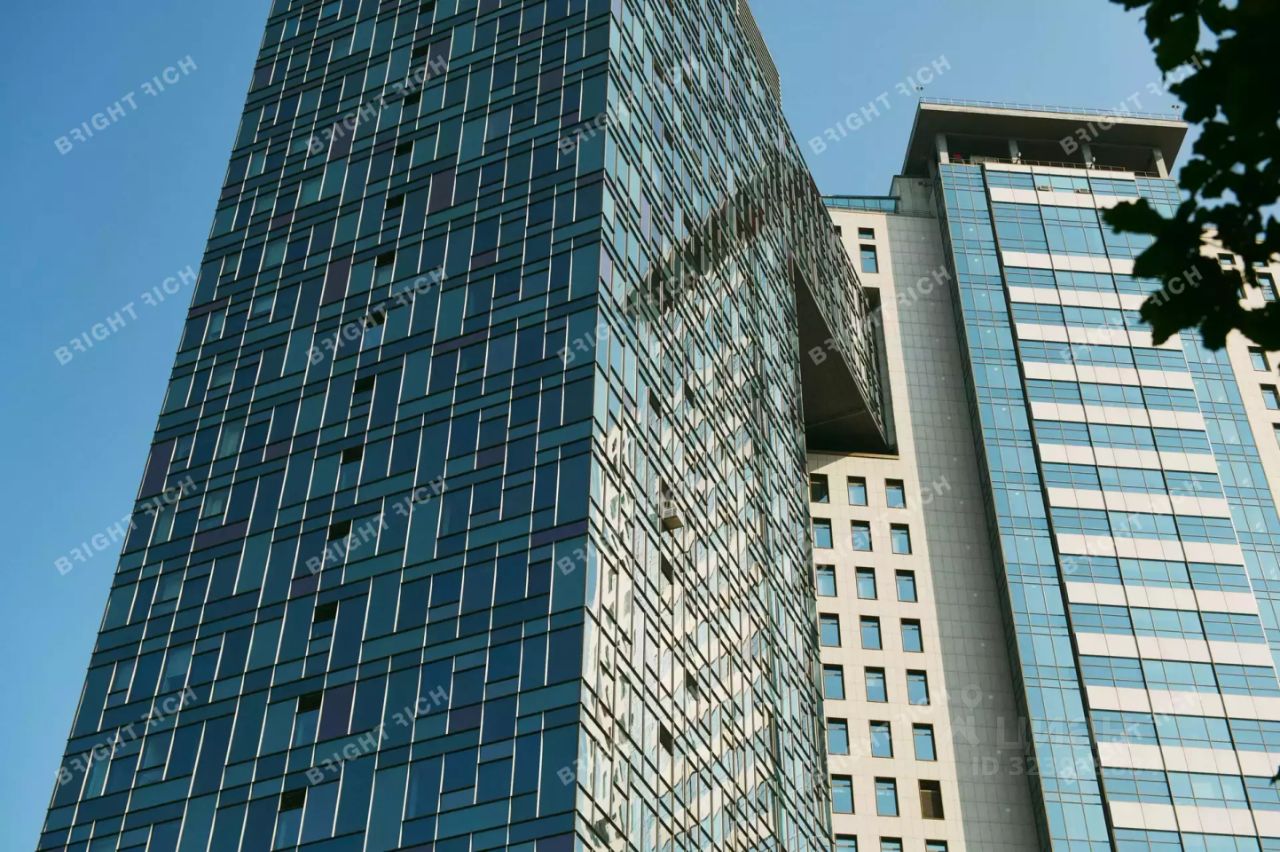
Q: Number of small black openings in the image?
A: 13